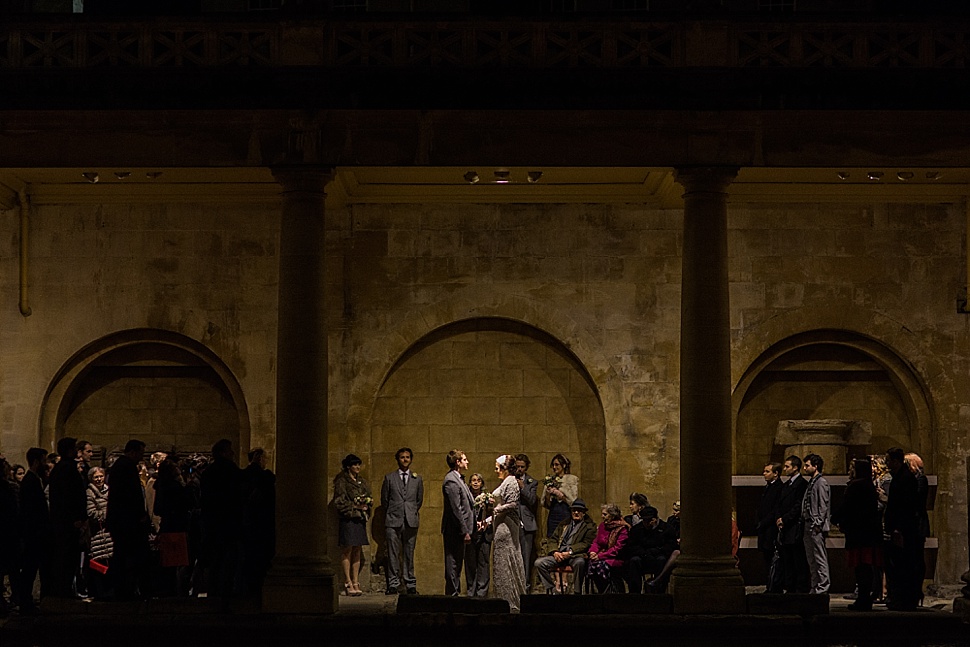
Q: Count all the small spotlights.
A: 10